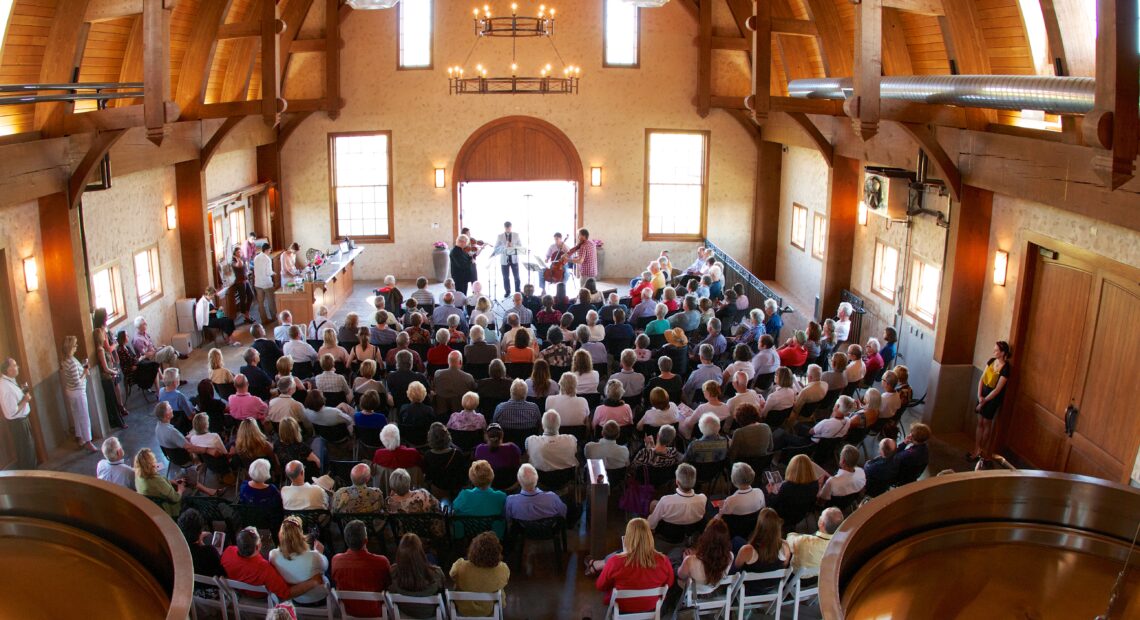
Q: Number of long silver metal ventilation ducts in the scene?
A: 1